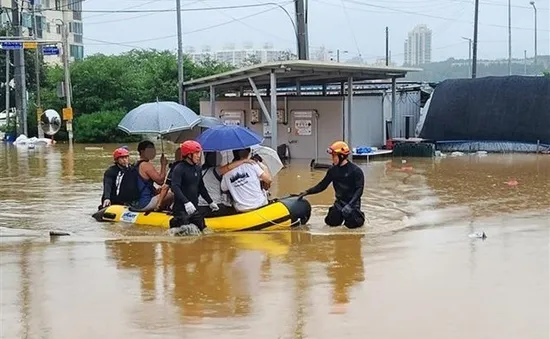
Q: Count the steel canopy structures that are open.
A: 1